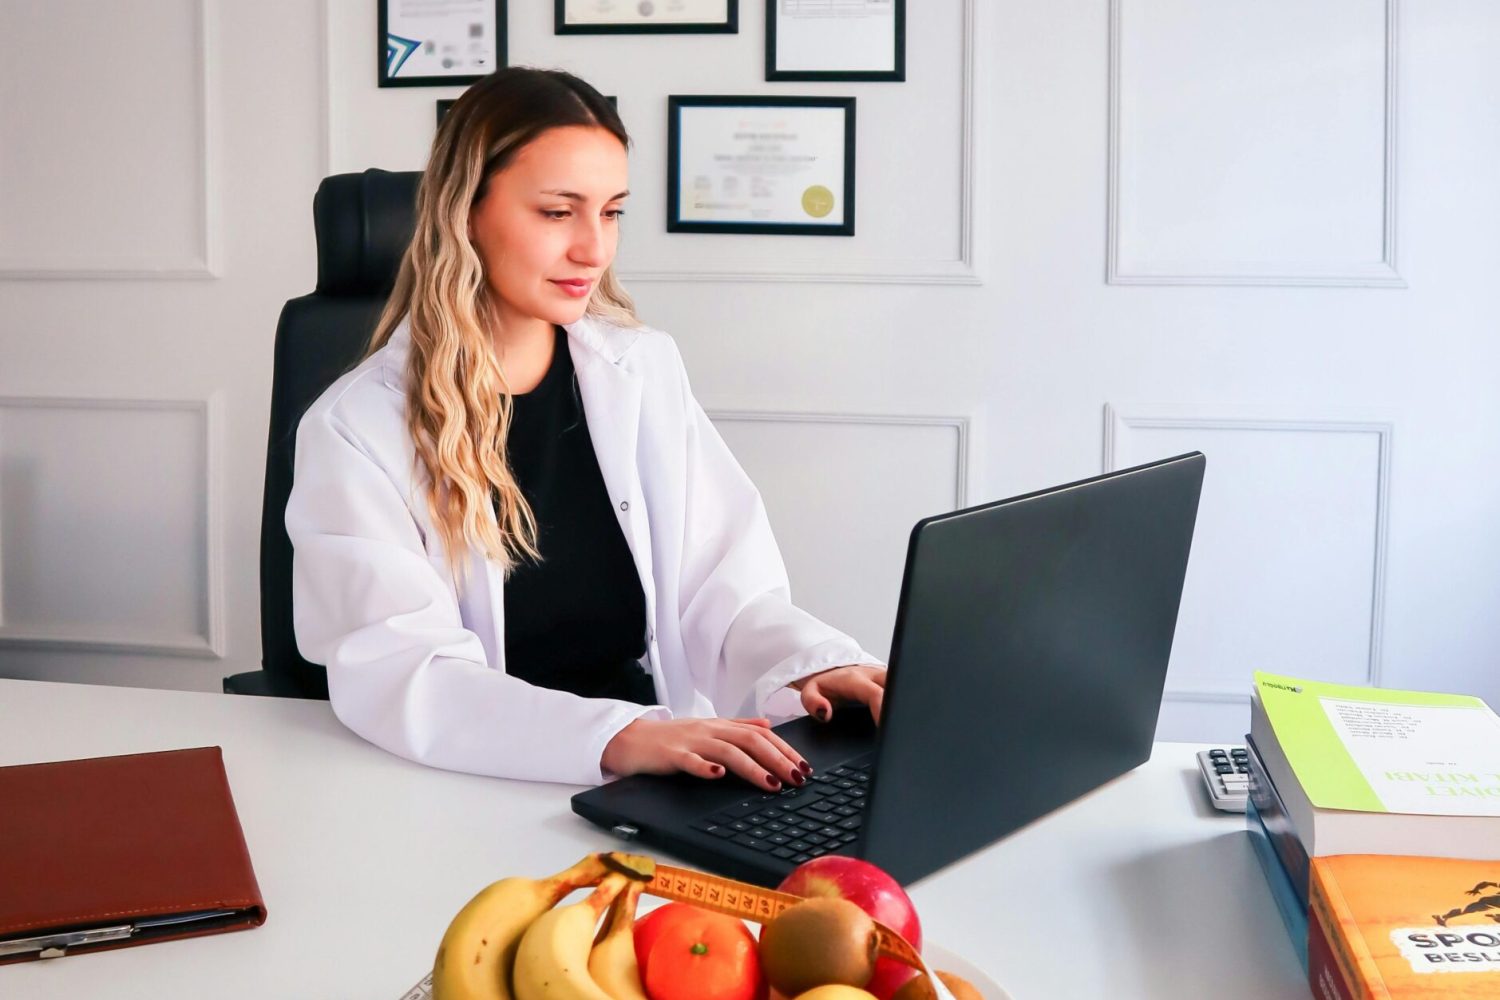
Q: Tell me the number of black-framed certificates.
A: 5